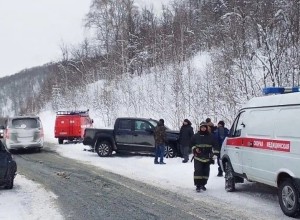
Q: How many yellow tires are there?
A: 0